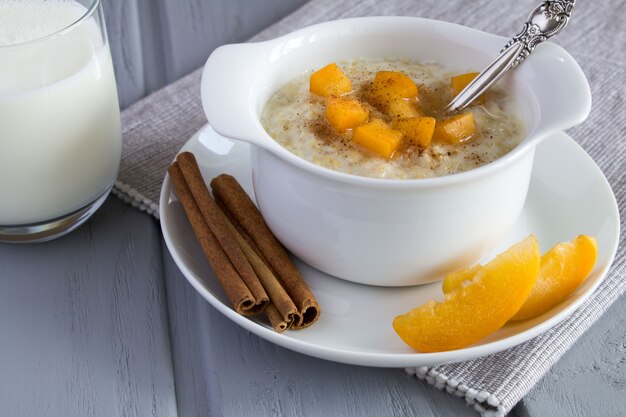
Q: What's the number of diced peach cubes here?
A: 8